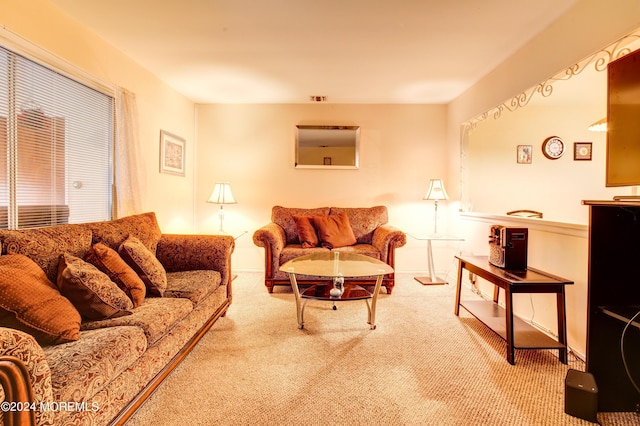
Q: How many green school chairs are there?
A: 0